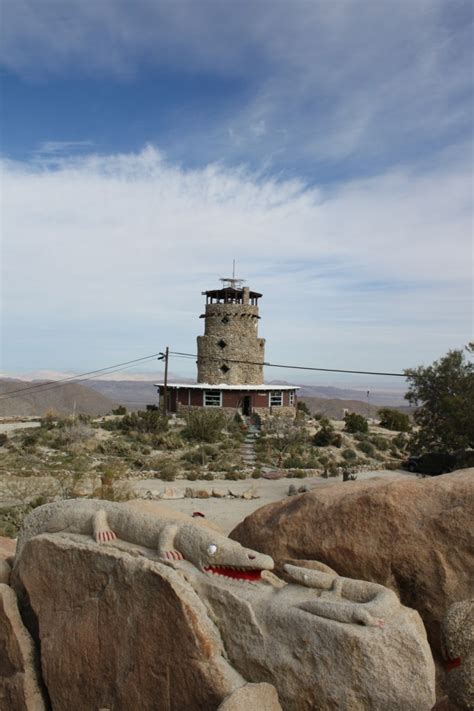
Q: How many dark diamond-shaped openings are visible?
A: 3